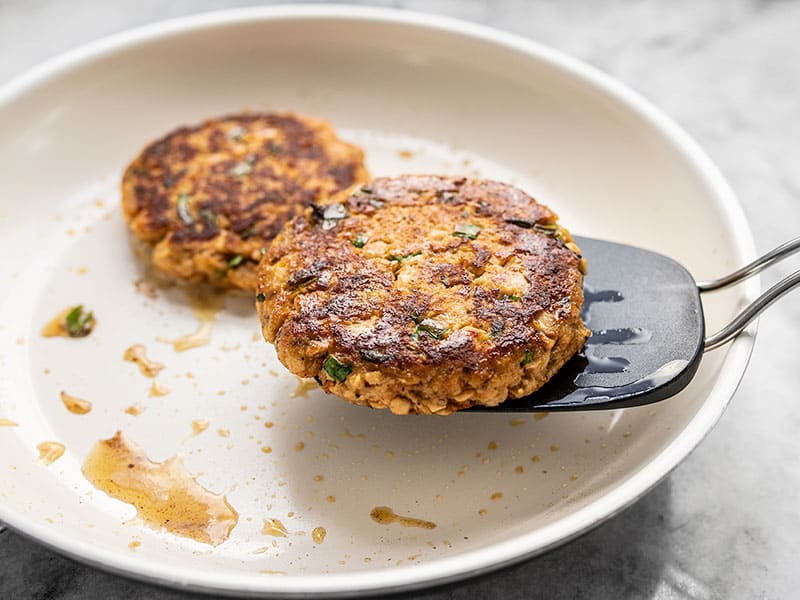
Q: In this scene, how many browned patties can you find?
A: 2